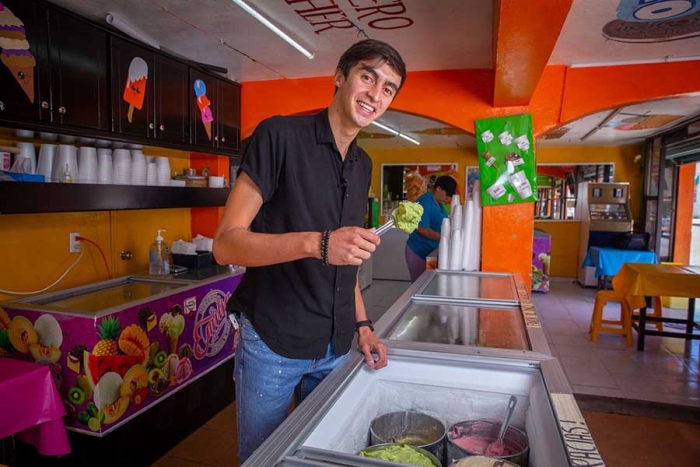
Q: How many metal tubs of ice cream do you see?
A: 4